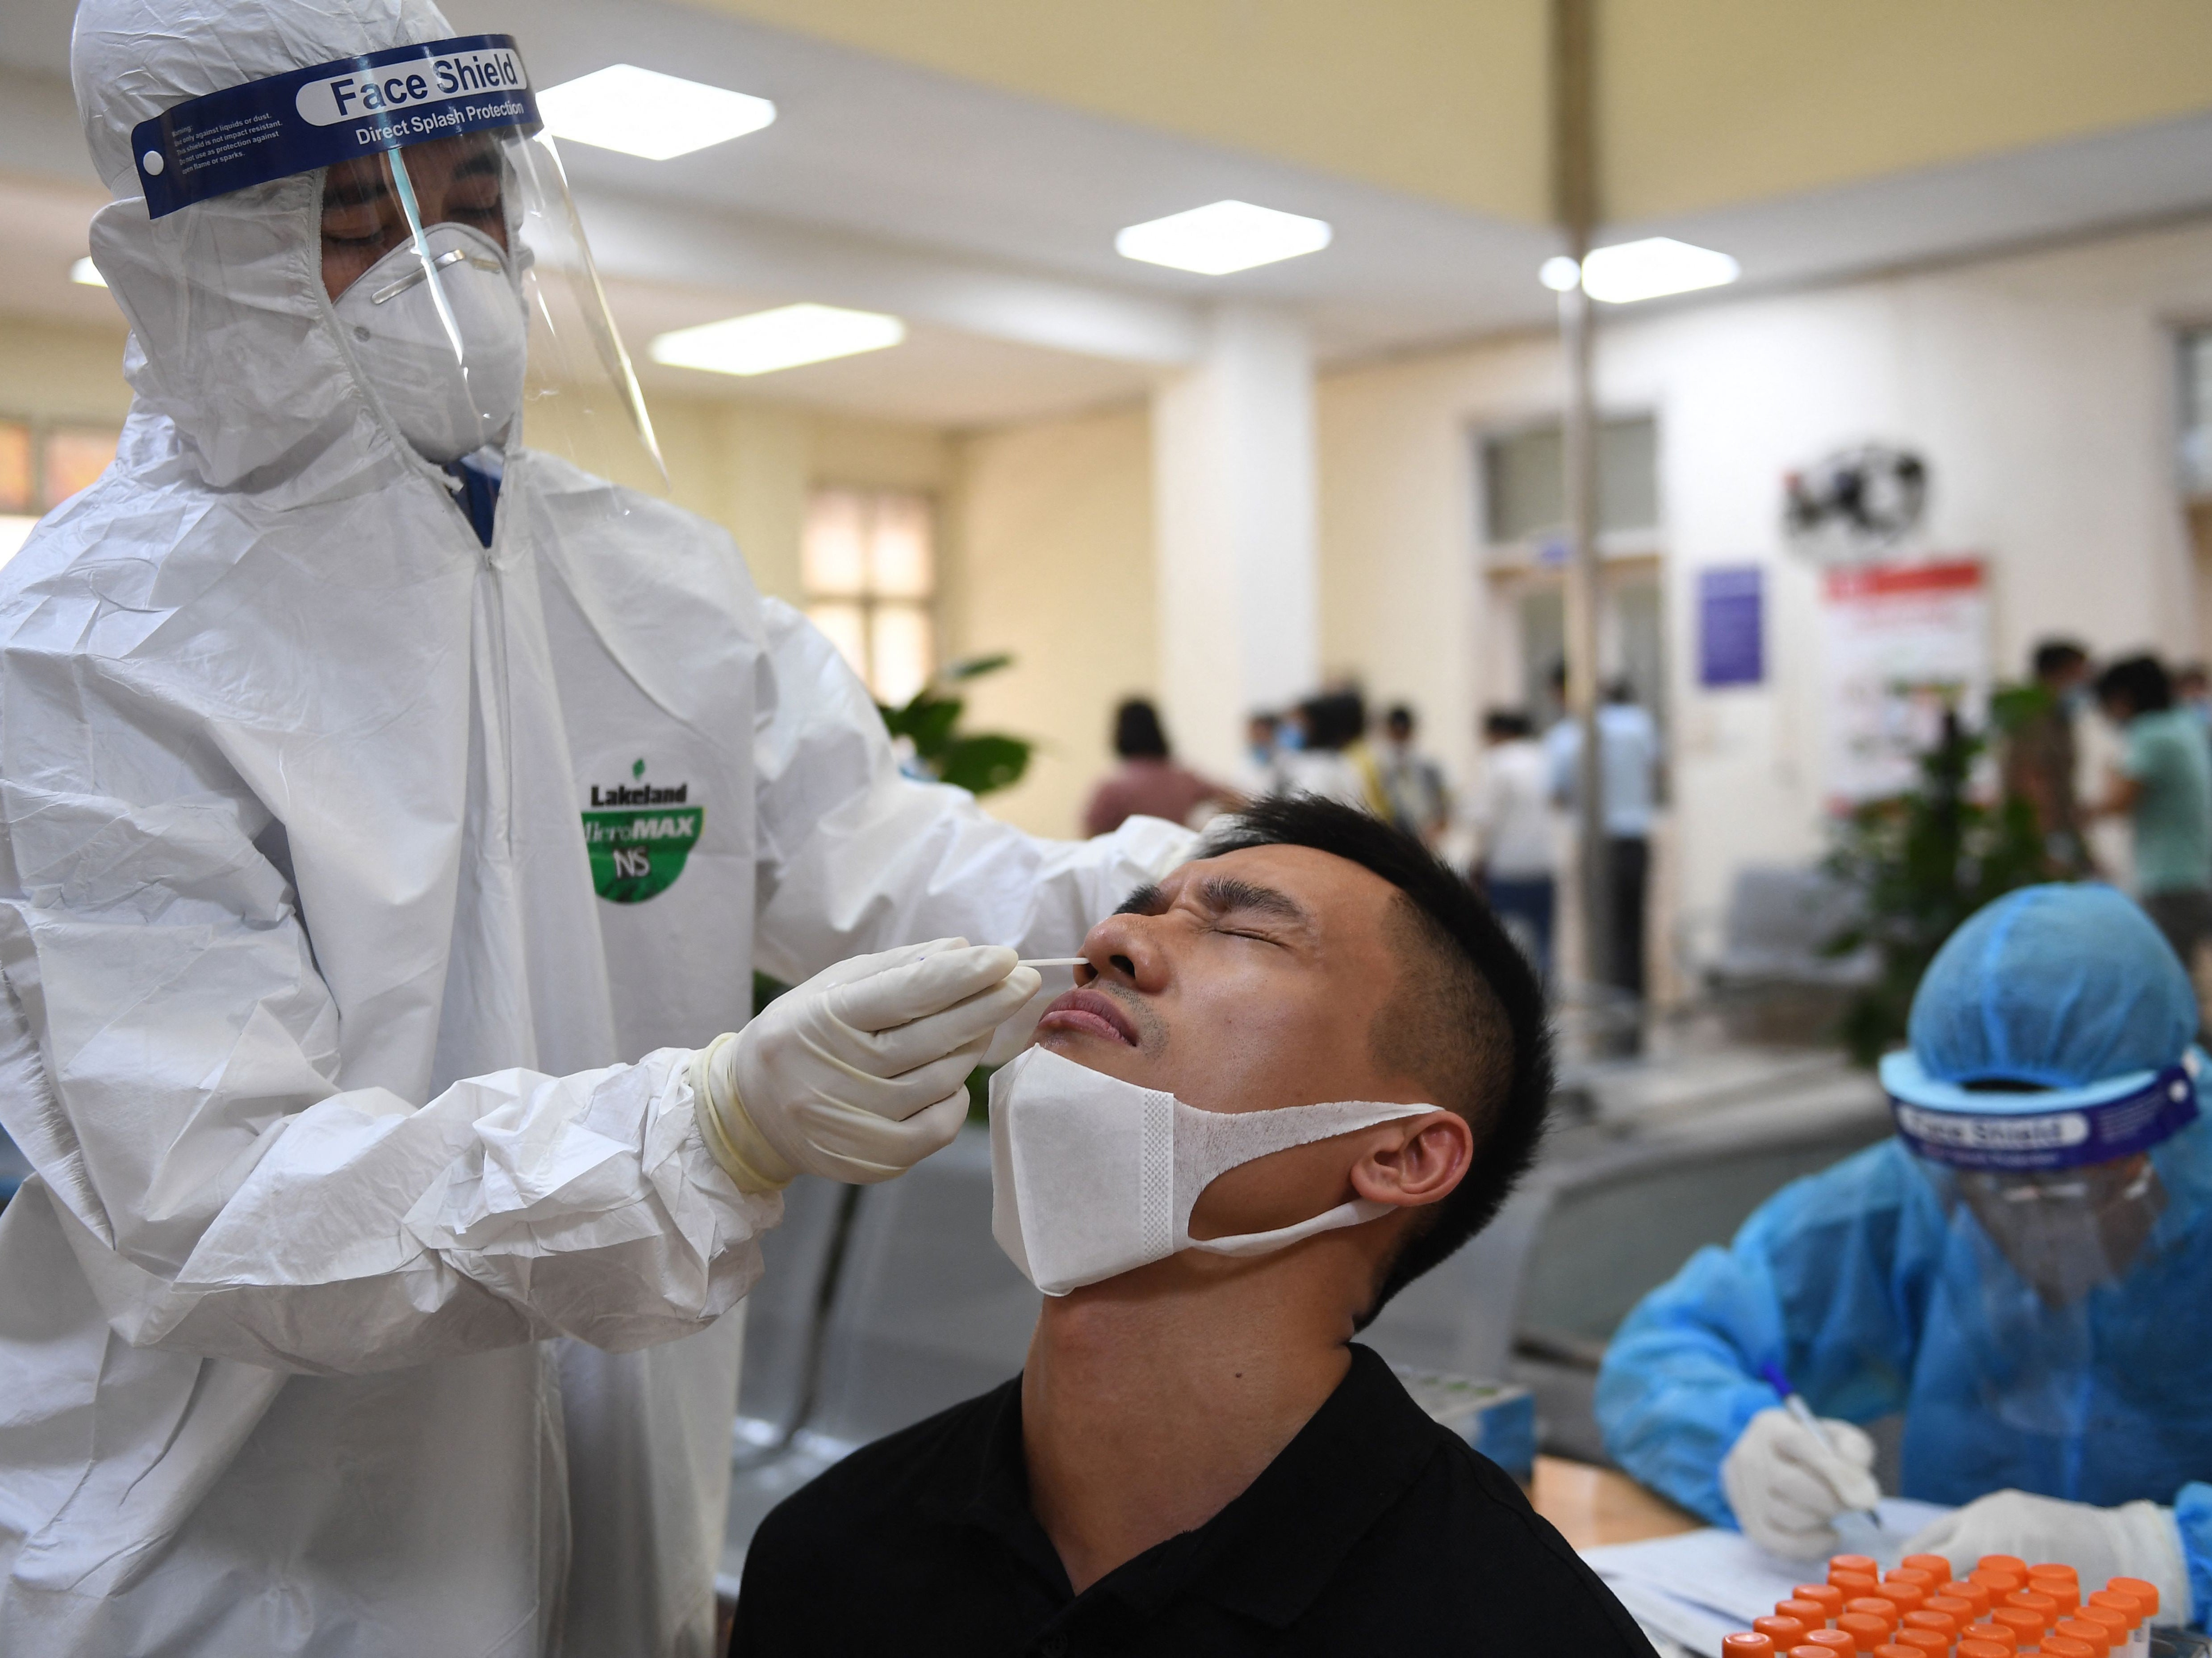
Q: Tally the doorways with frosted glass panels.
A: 1